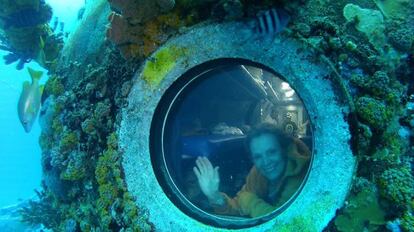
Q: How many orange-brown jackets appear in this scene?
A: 1